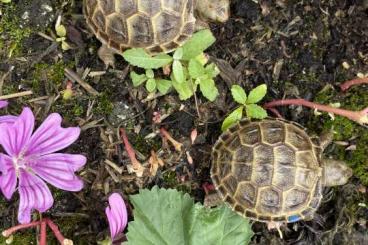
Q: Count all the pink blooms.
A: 2